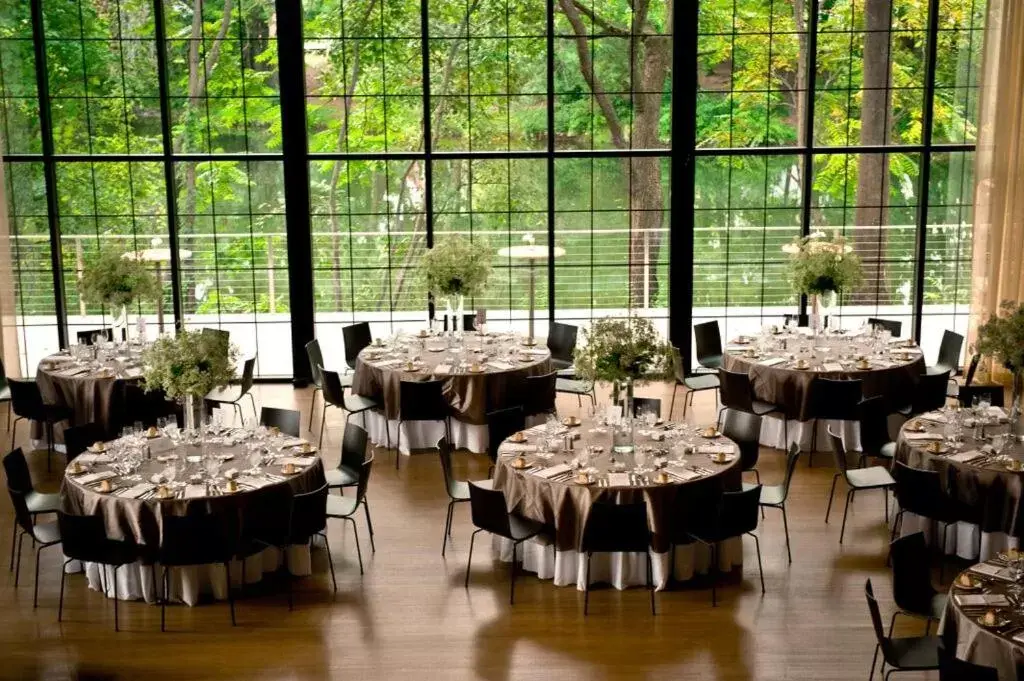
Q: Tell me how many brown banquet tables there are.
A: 7